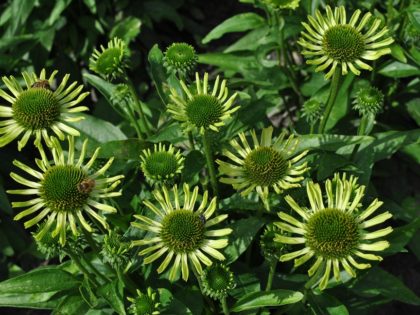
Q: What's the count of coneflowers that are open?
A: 7